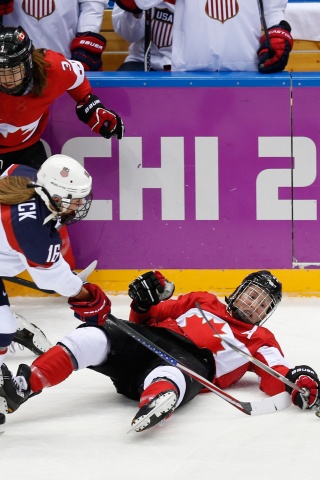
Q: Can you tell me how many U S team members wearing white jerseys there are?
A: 4